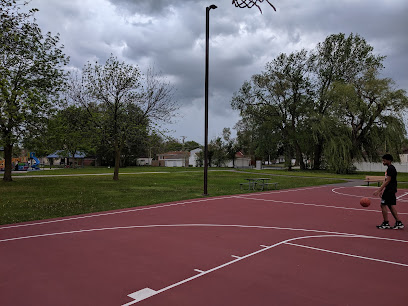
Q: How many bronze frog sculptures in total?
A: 0